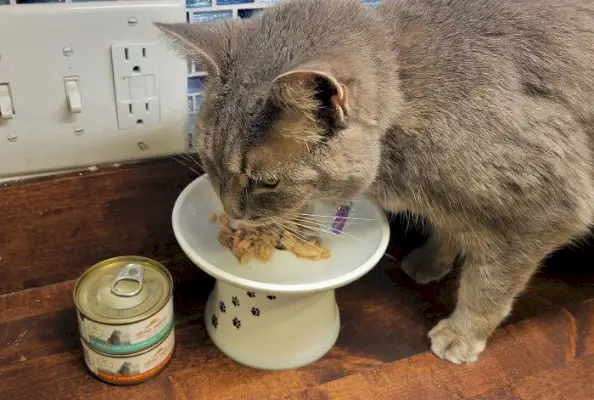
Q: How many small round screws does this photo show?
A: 5